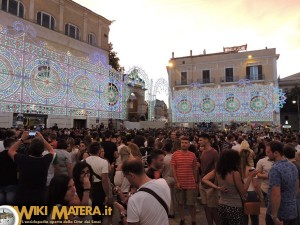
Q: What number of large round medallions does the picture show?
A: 8